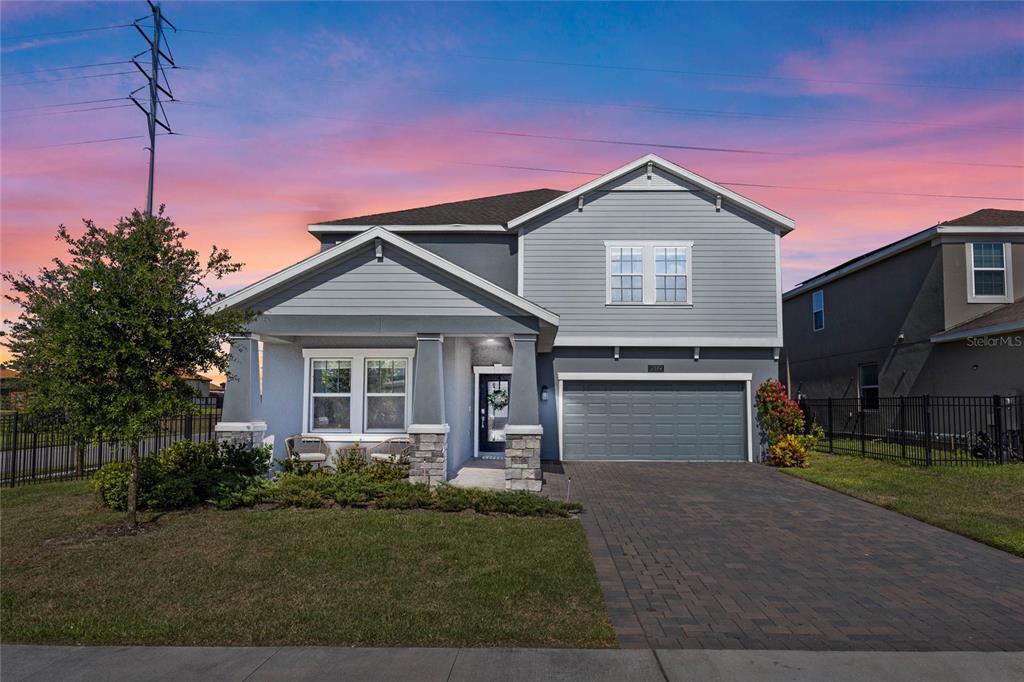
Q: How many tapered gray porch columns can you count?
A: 3